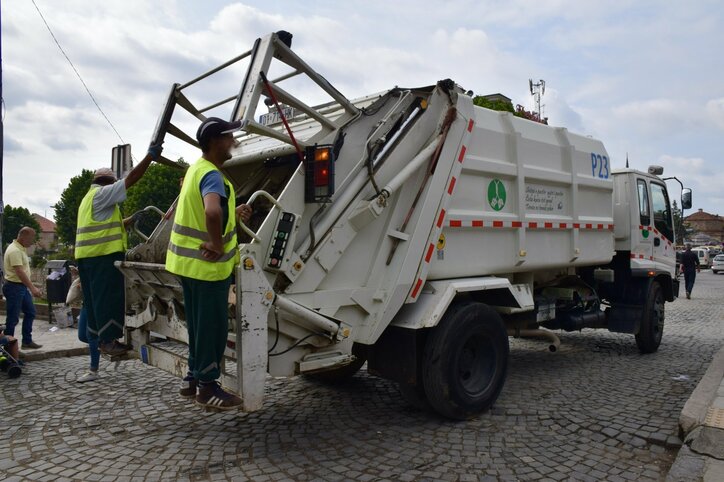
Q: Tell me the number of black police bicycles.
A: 0